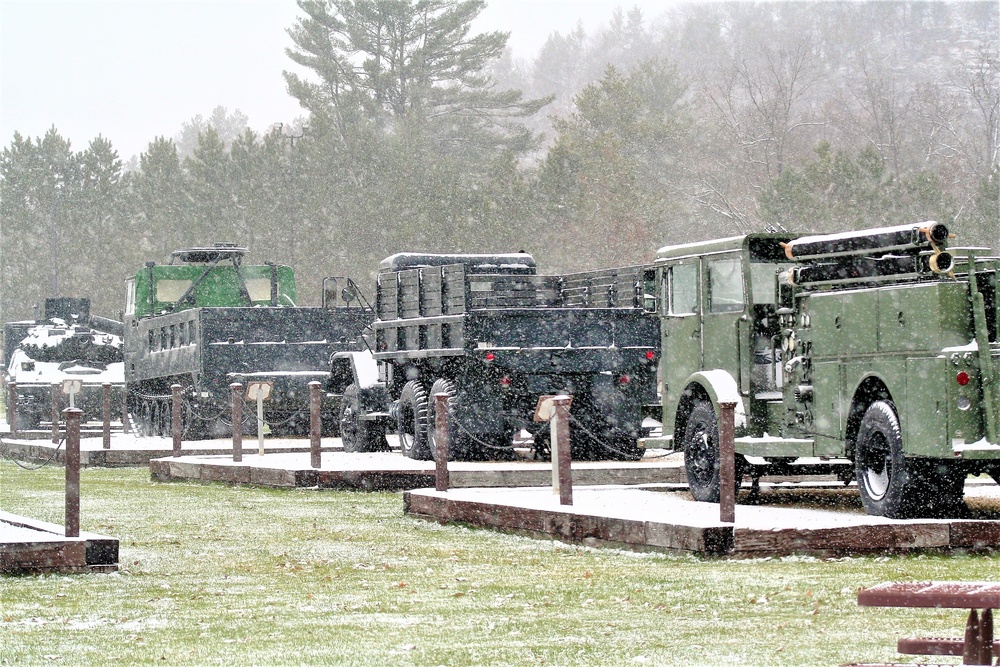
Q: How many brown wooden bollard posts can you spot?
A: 11